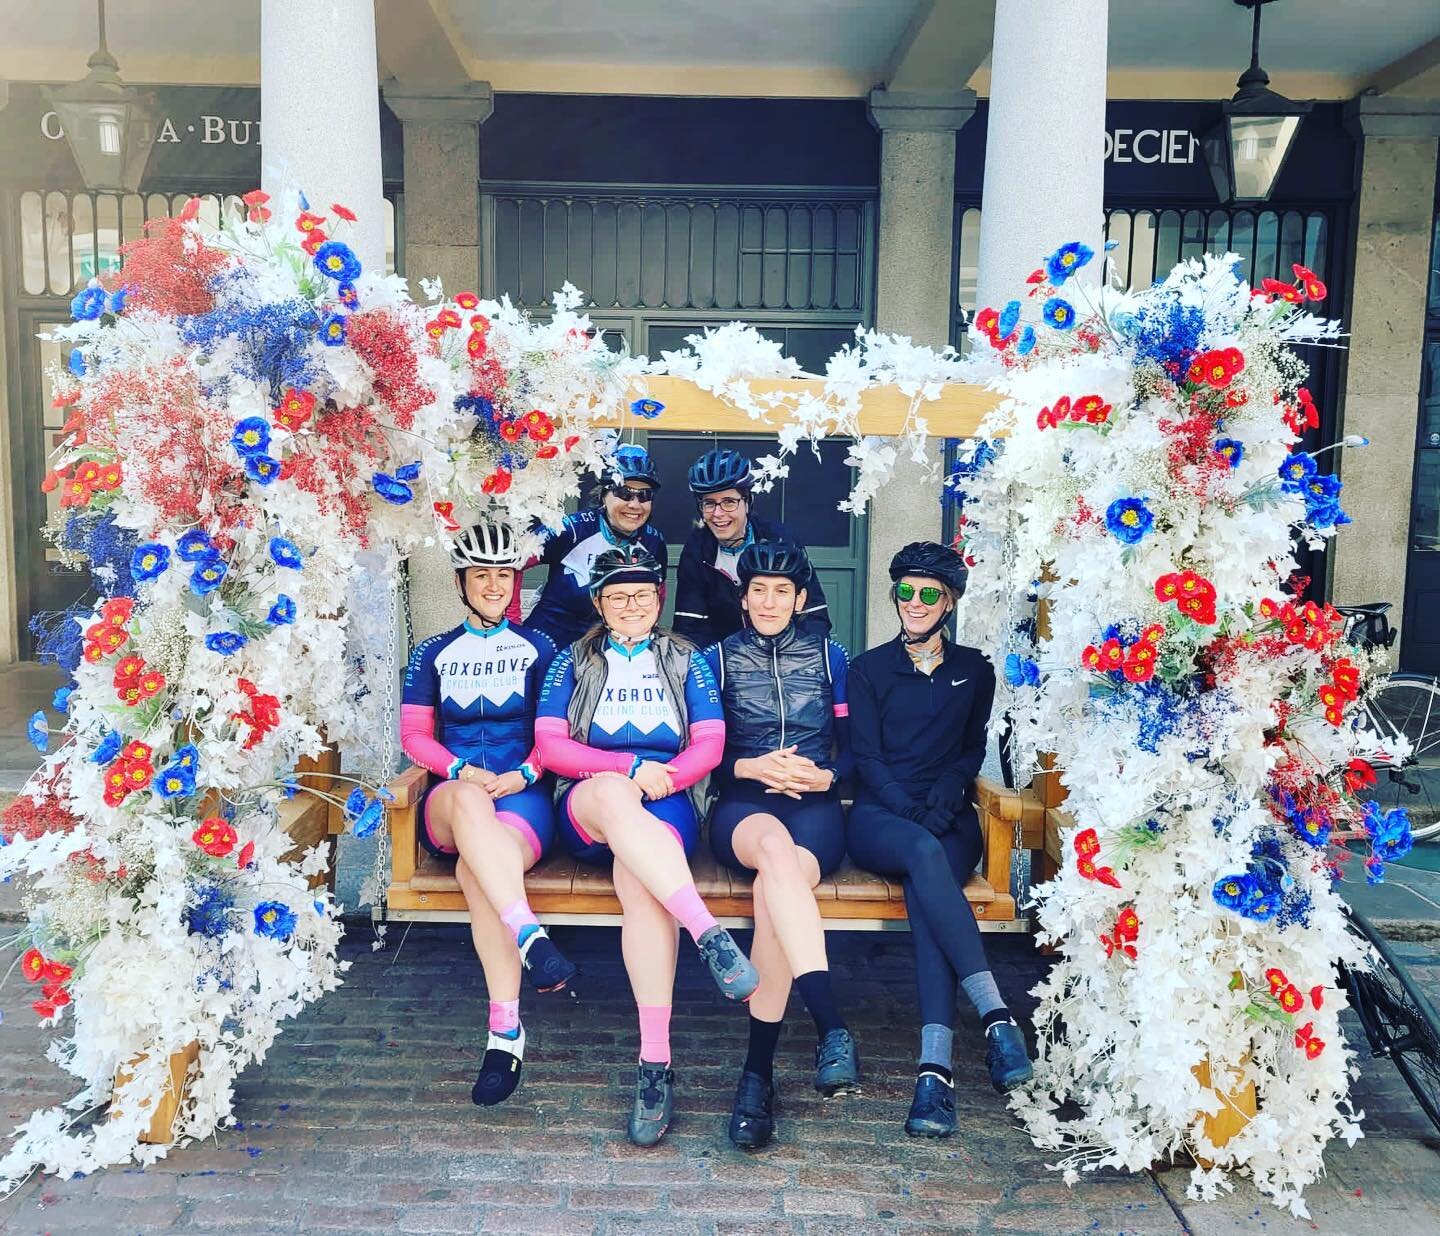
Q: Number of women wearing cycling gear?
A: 6